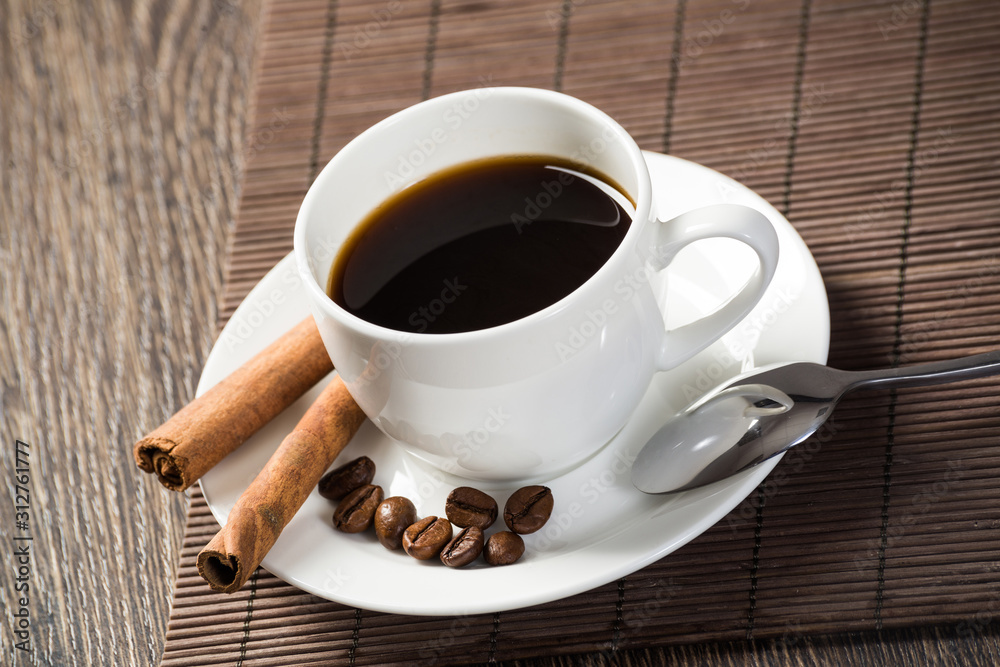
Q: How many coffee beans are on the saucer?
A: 8